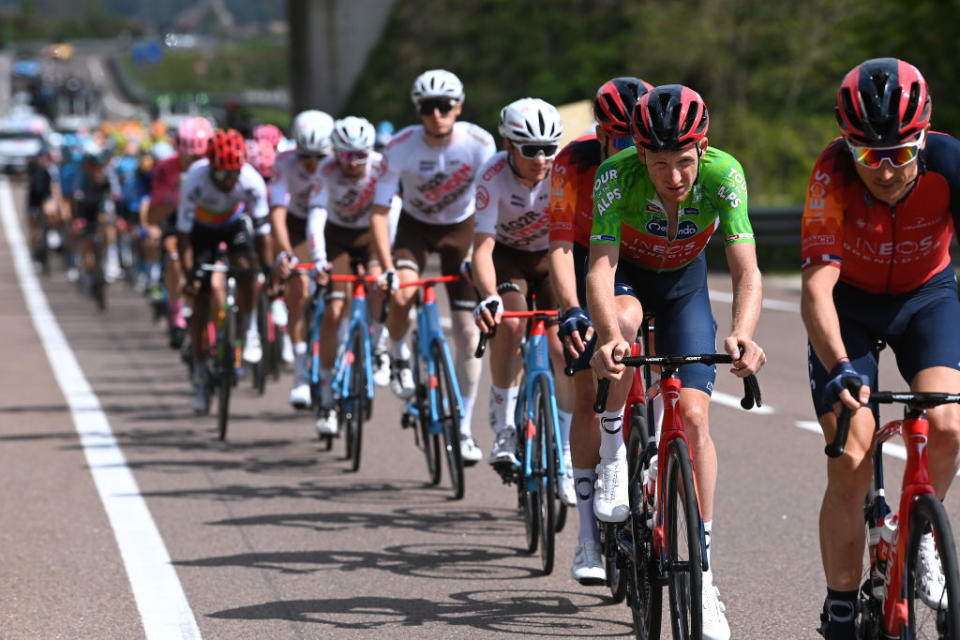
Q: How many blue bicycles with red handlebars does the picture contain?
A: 4